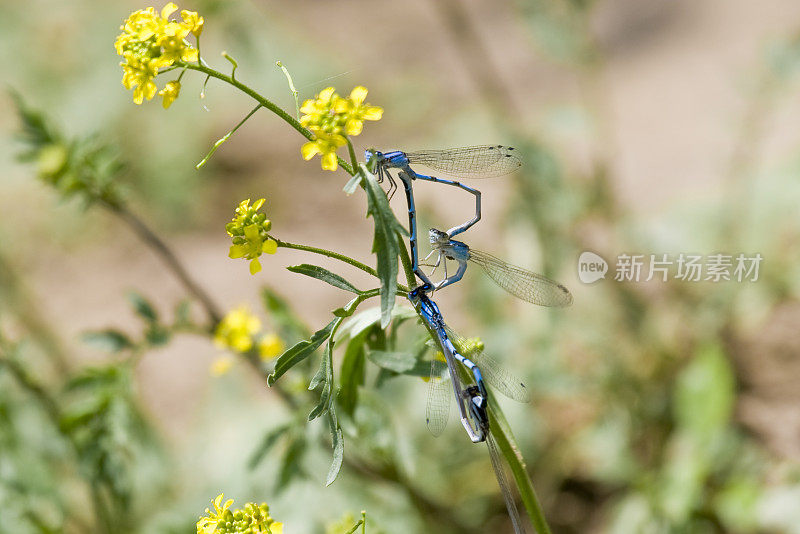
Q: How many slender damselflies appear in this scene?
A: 4